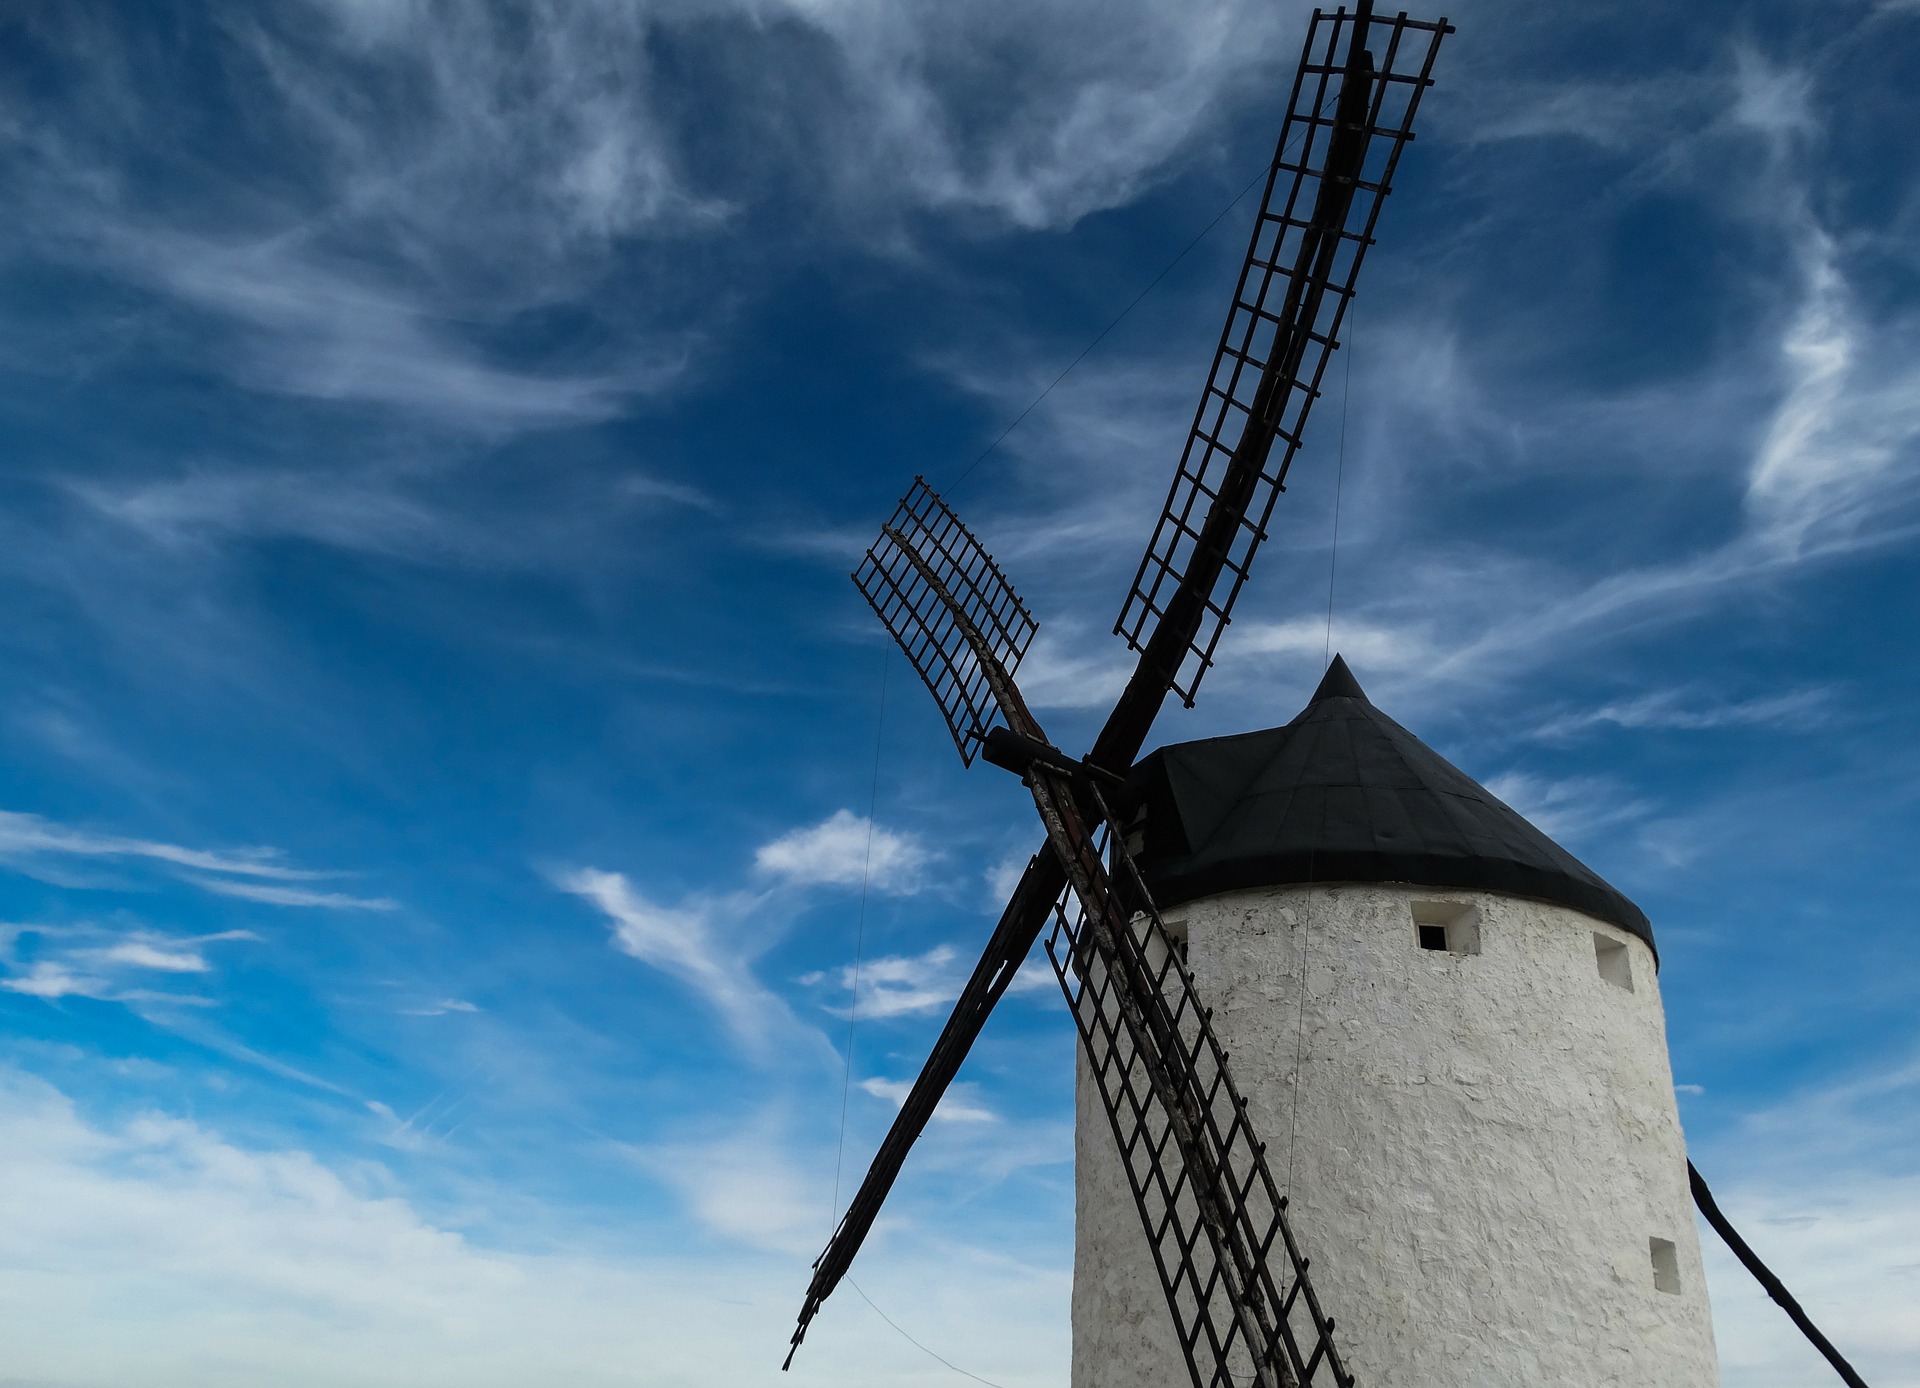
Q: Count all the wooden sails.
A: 4